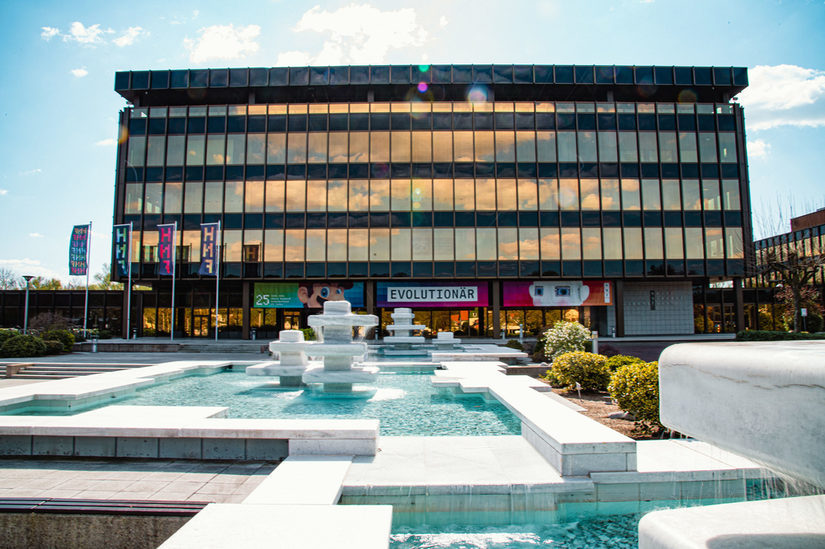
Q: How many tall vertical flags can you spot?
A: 4